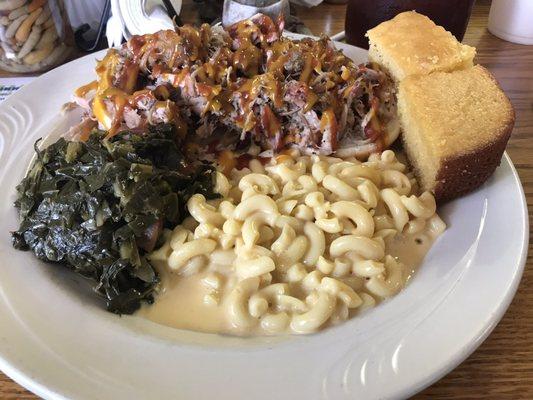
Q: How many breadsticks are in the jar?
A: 0